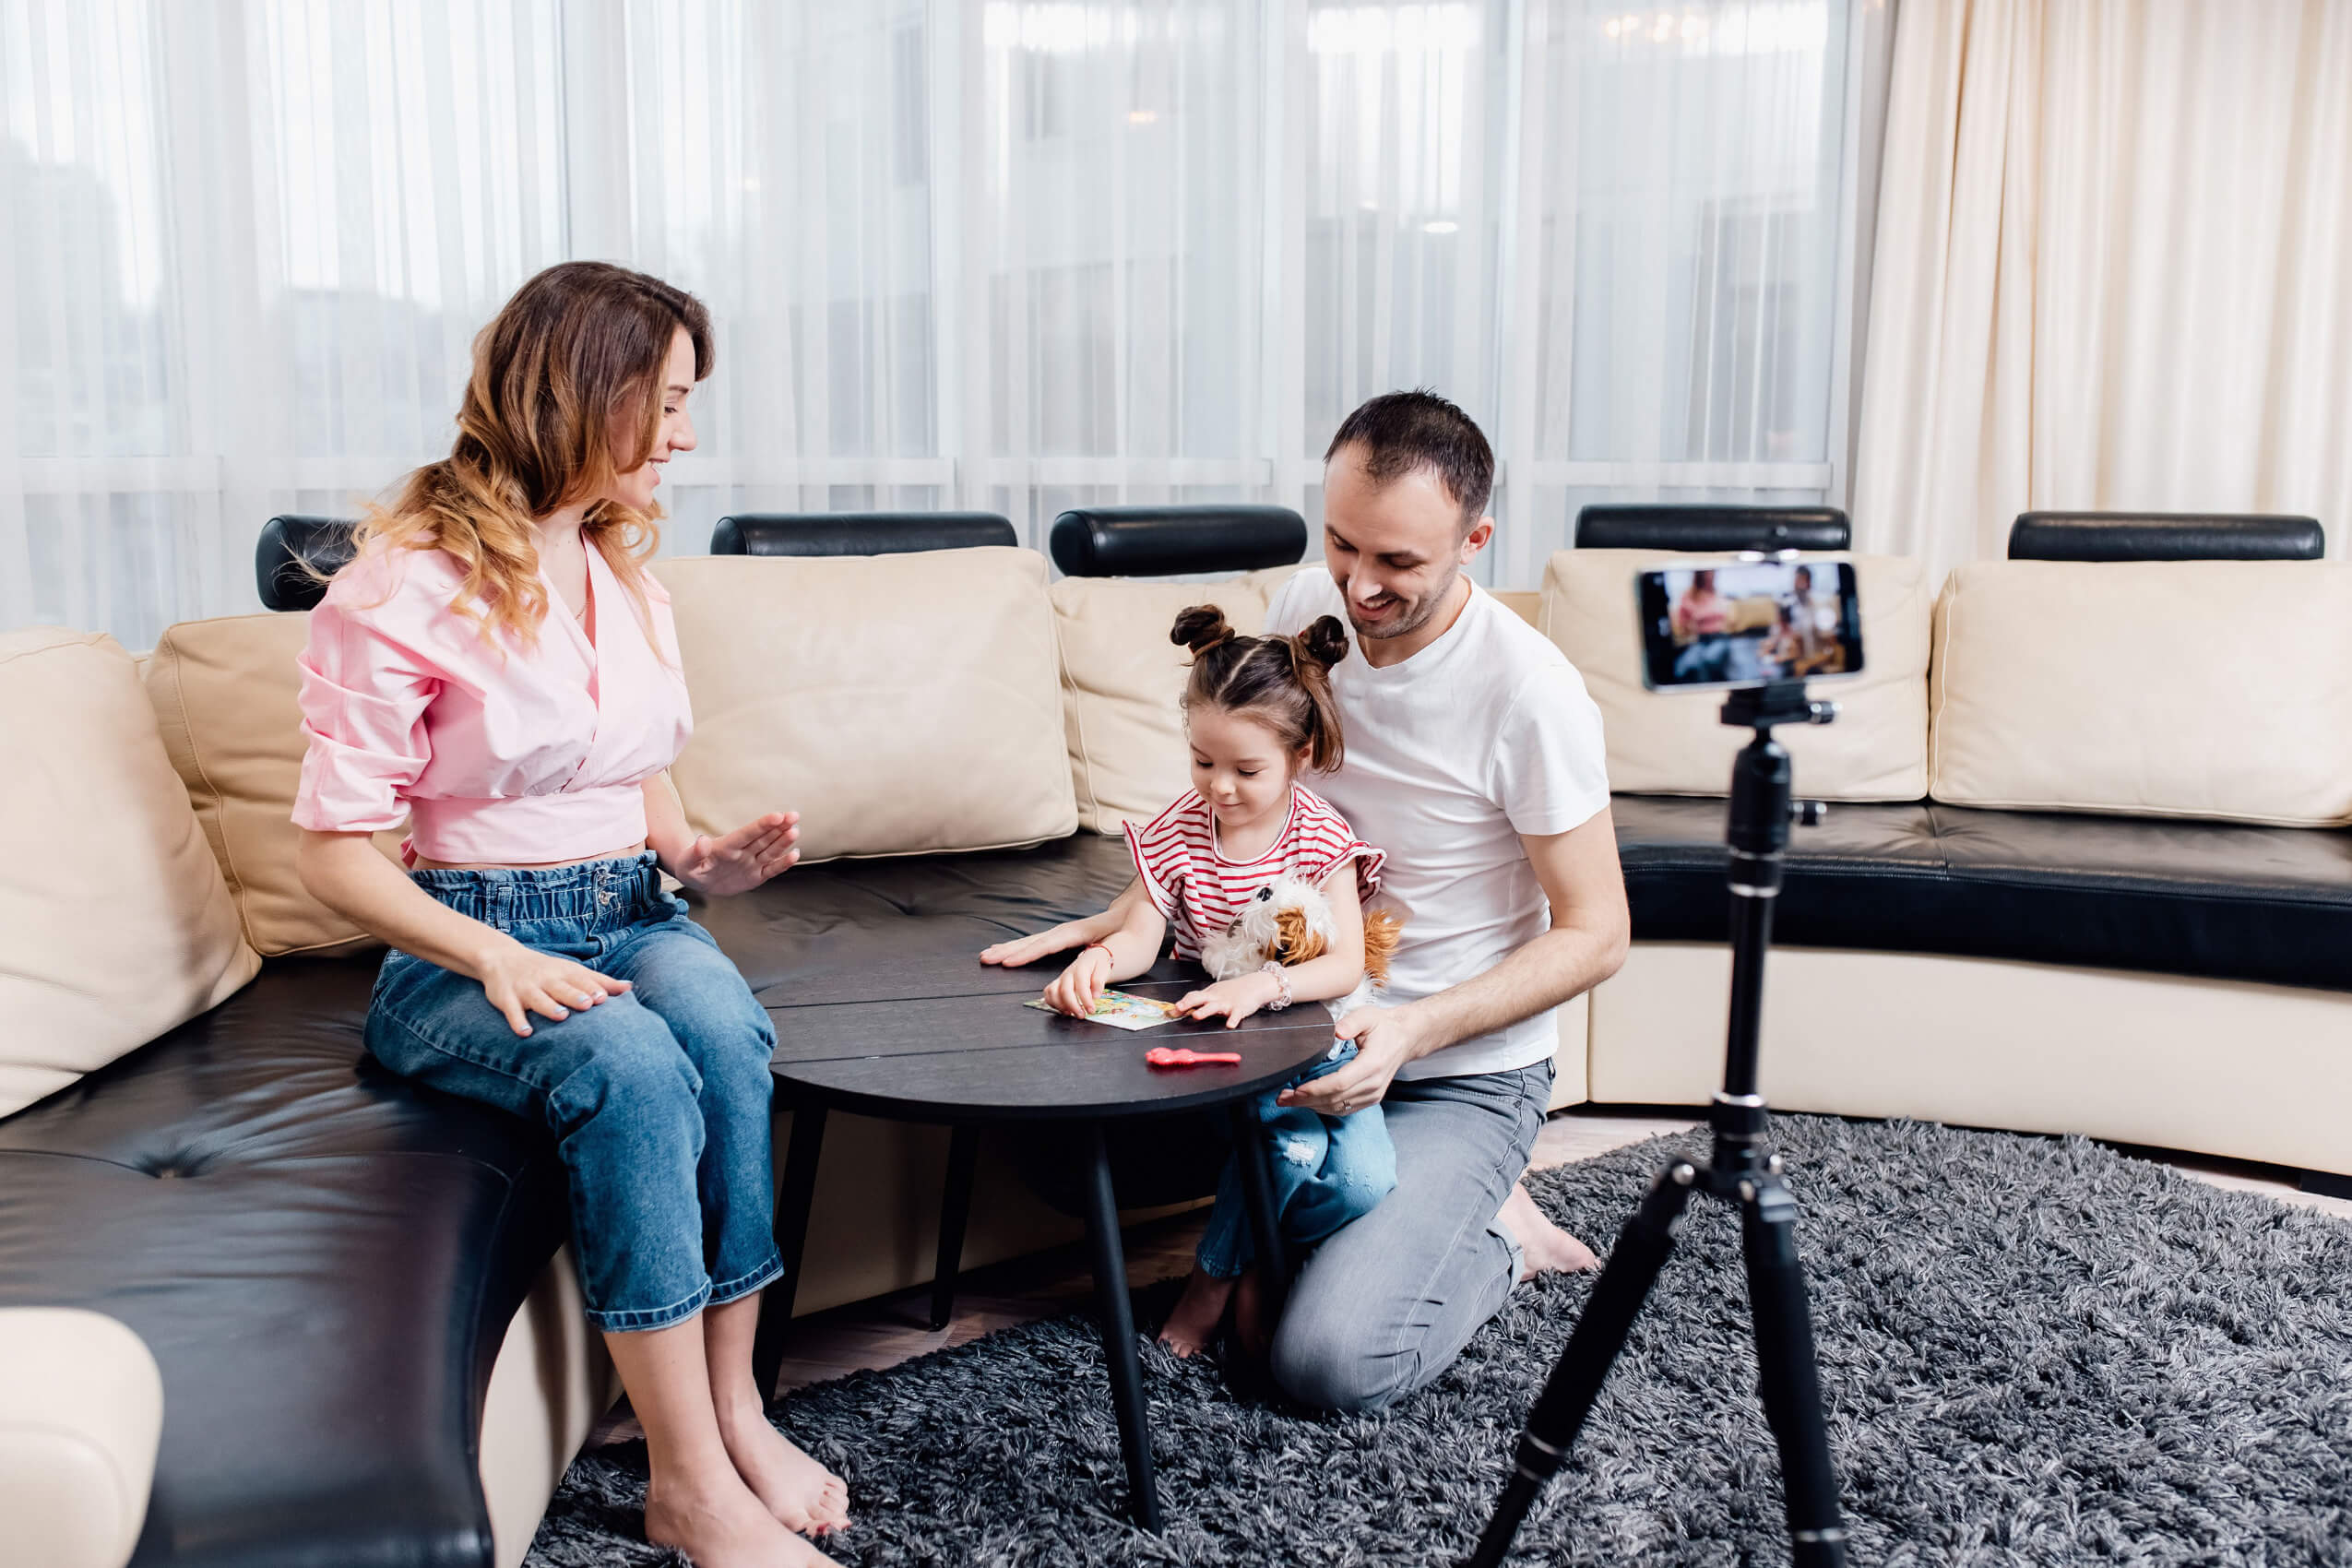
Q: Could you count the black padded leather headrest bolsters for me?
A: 5